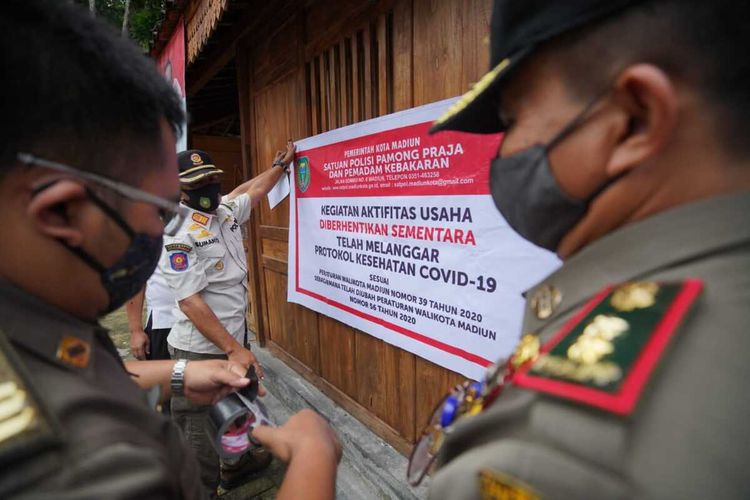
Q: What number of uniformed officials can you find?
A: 3